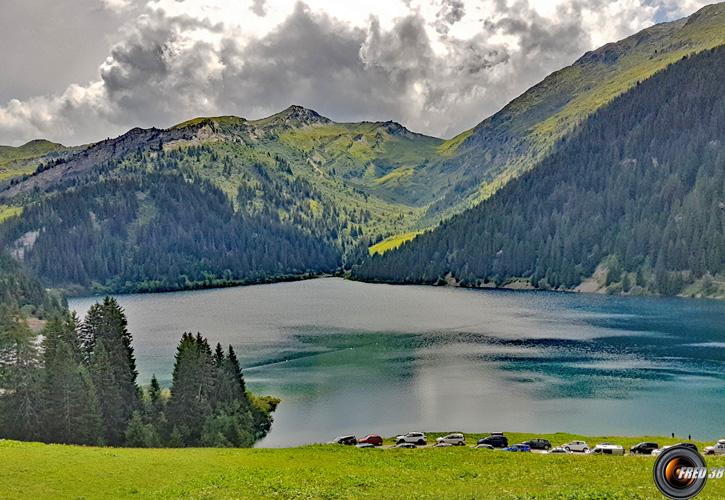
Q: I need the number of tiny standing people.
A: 2